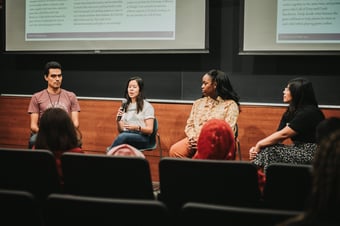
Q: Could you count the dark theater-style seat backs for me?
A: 7